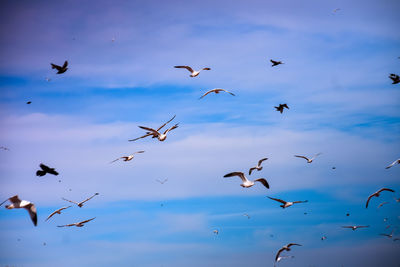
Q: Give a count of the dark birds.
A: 5